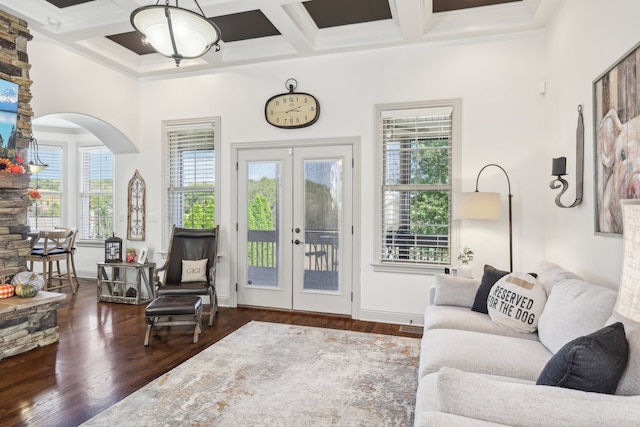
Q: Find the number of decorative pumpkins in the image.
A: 3